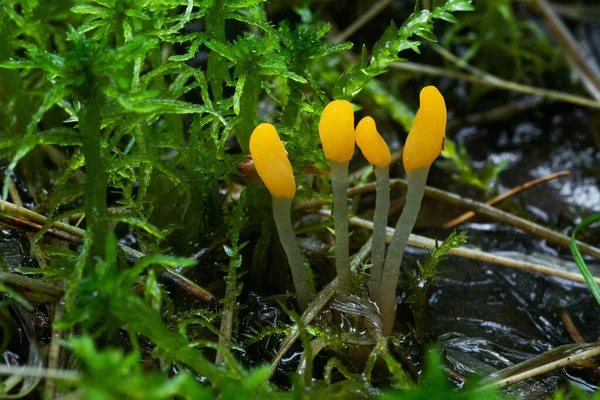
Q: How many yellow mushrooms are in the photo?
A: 4